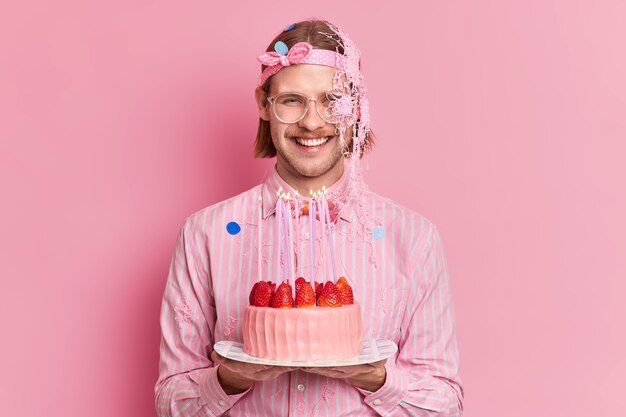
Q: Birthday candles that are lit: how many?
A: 12